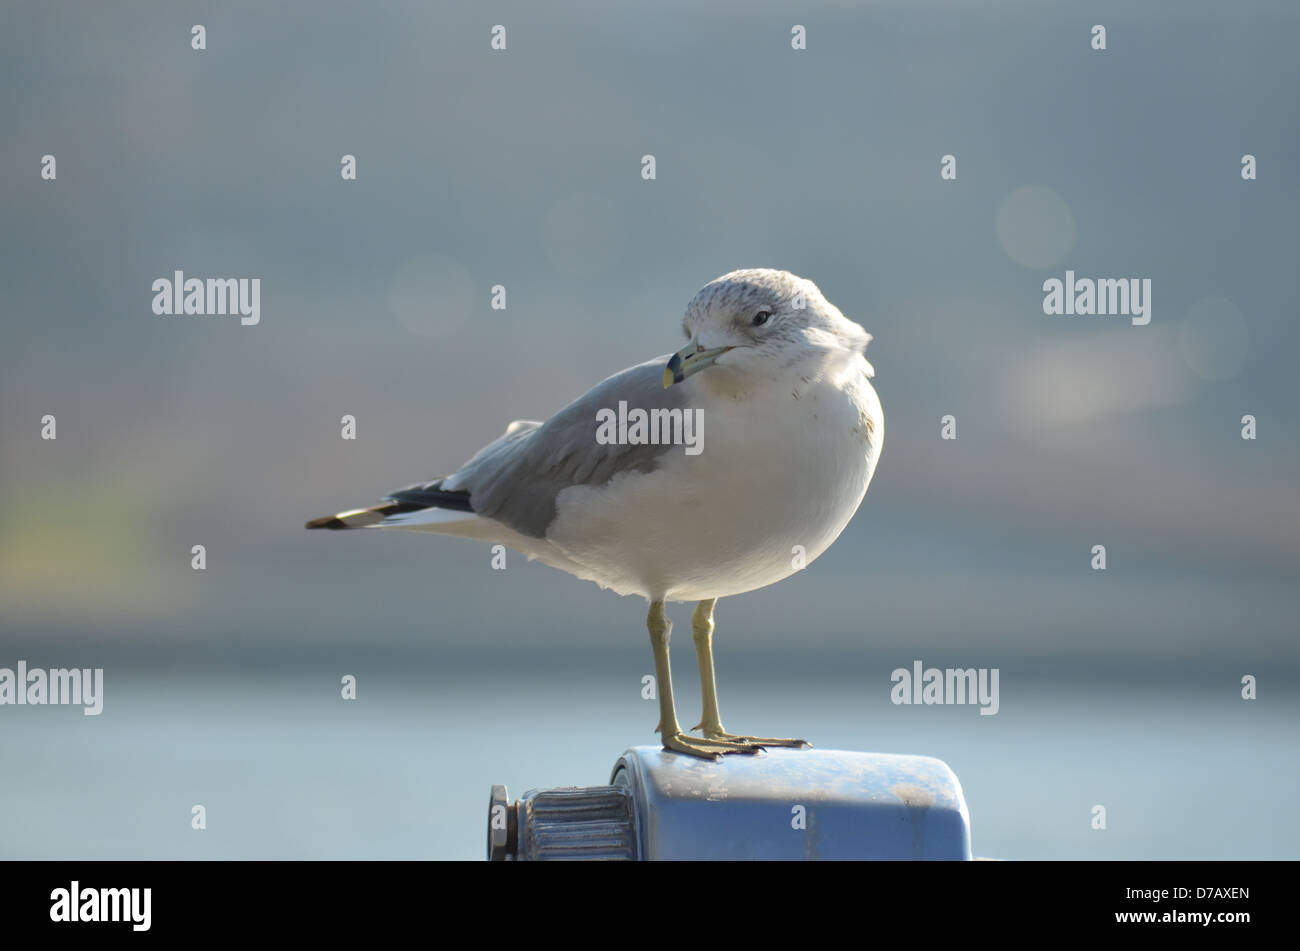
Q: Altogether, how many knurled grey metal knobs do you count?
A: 1